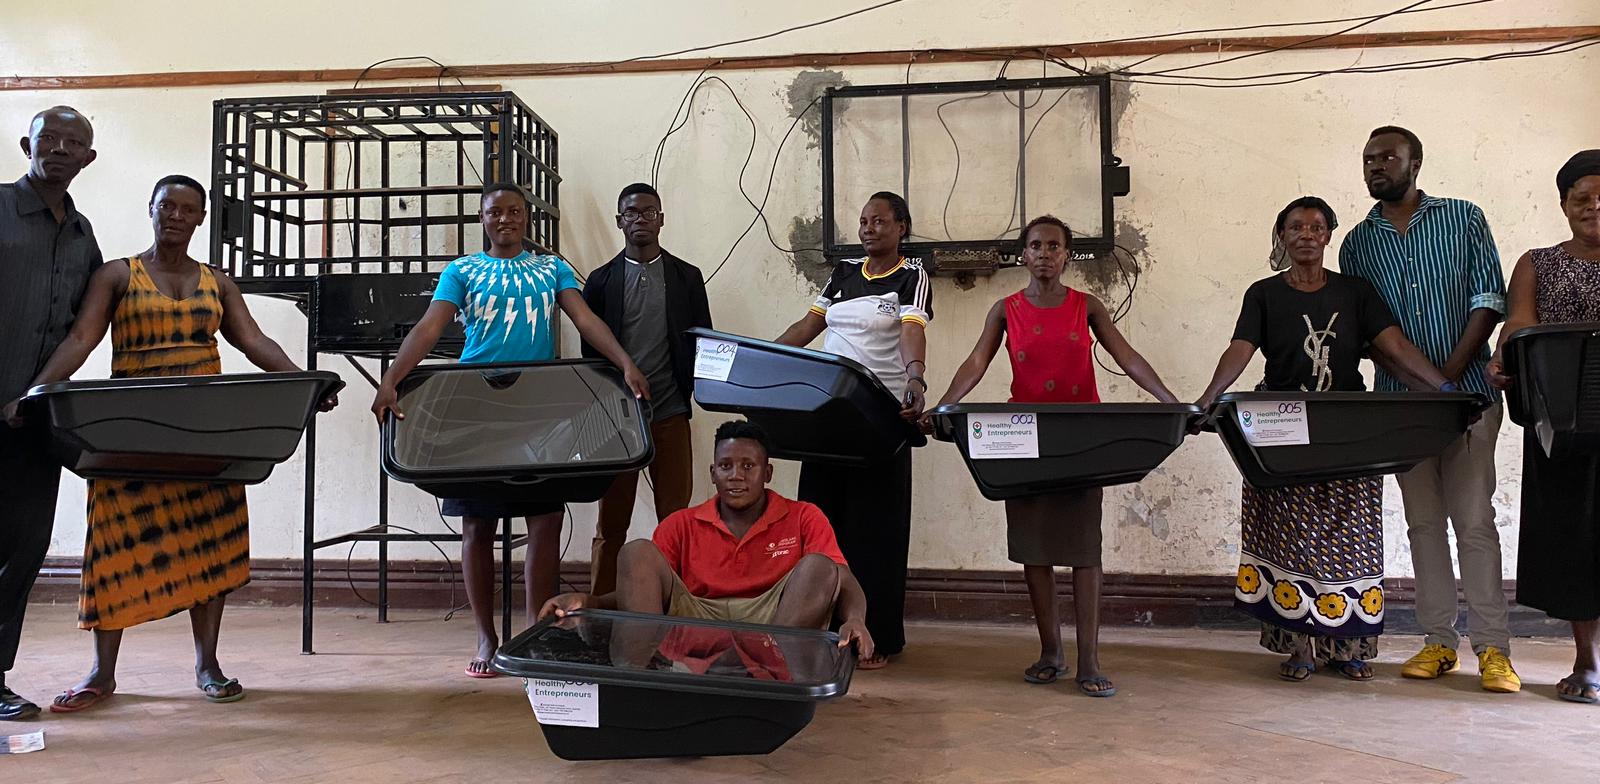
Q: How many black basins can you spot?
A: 7